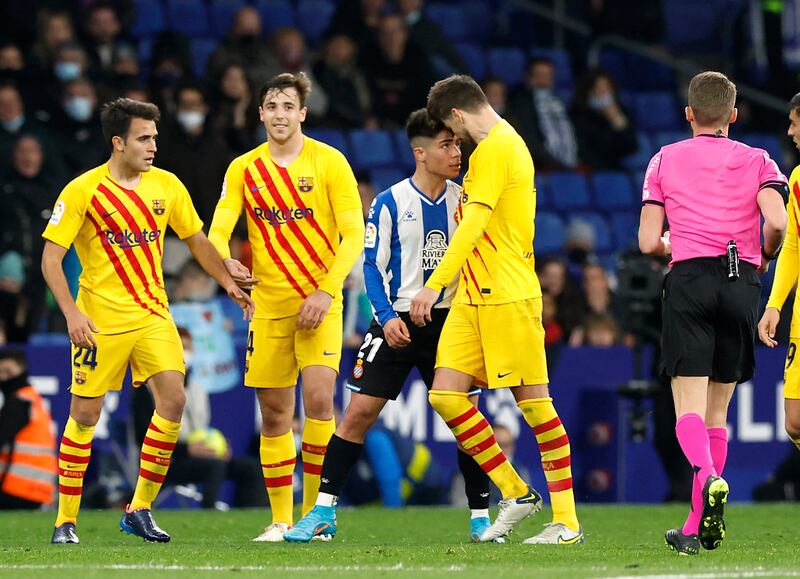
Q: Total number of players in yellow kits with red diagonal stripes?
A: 4